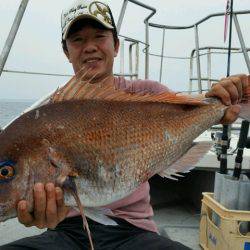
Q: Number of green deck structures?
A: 0